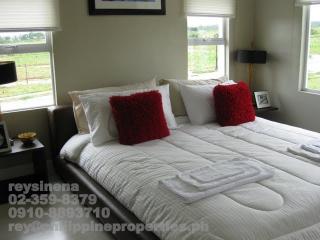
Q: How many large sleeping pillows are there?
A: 4